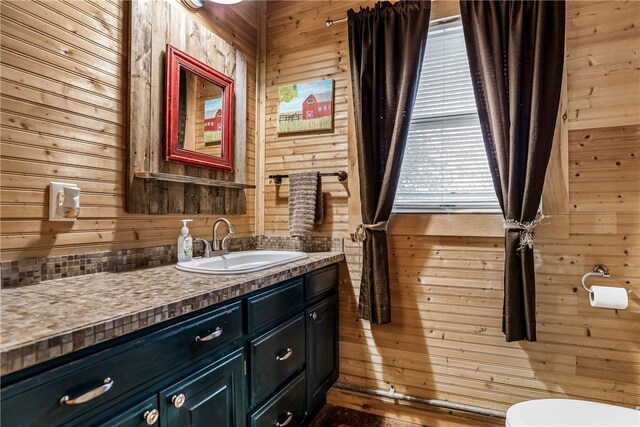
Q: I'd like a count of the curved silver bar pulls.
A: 4